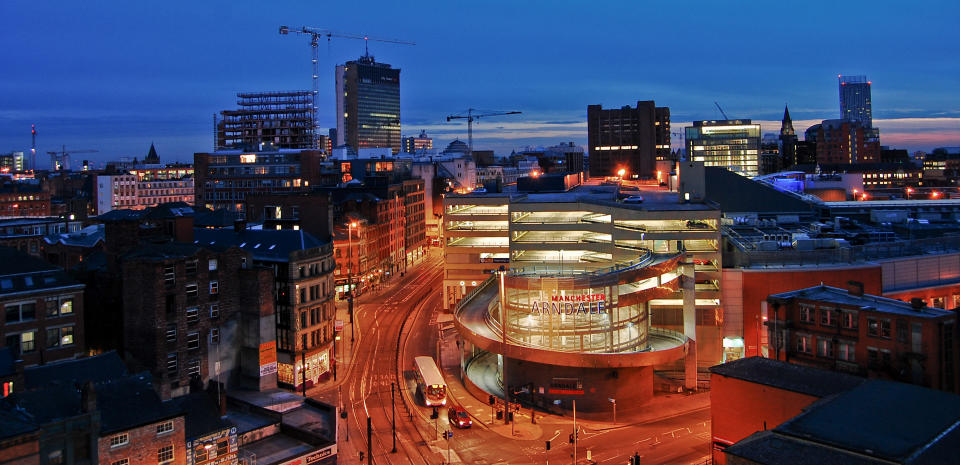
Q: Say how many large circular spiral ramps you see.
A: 1